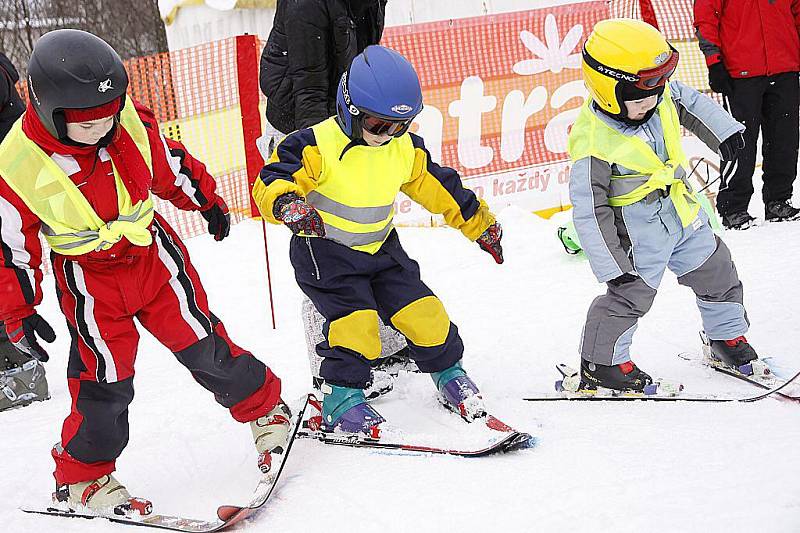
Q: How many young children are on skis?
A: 3